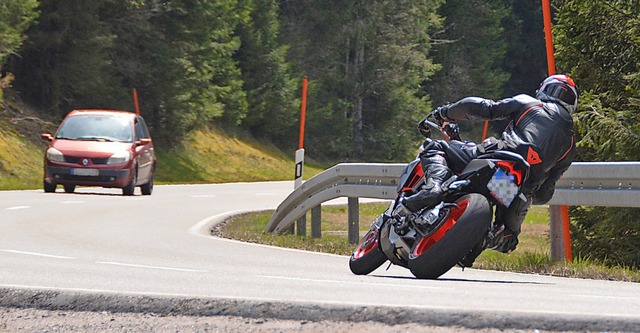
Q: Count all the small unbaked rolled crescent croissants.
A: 0